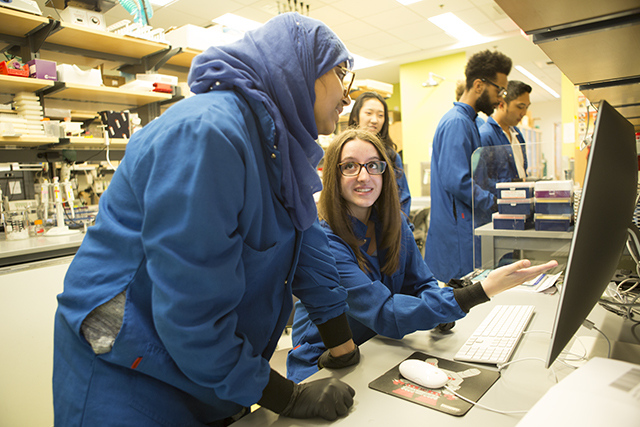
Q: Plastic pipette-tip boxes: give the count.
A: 6